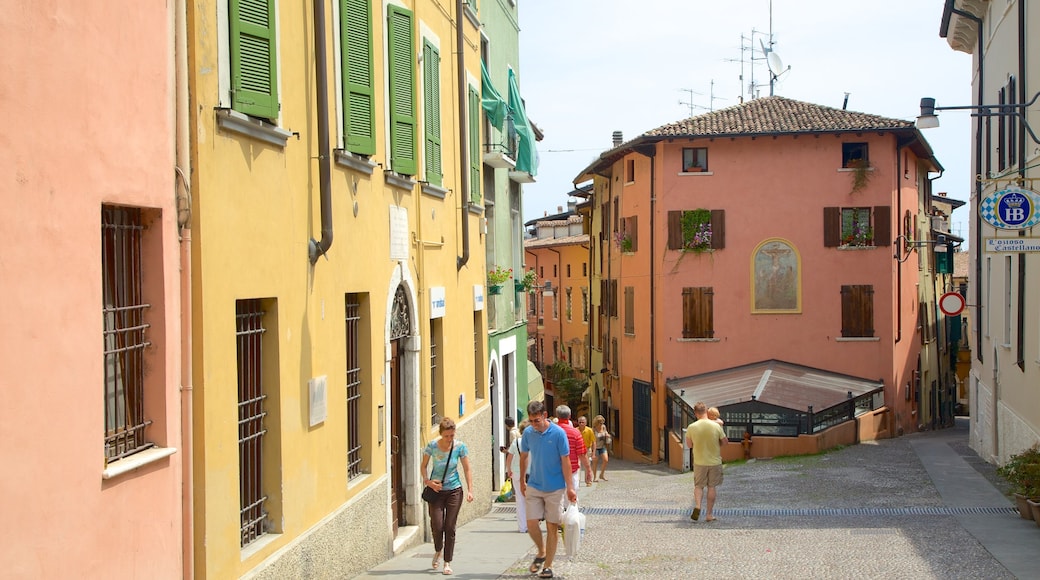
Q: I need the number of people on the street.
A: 9